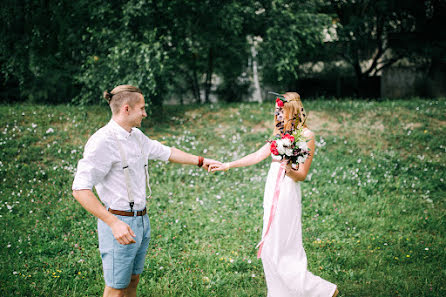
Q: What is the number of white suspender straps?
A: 2